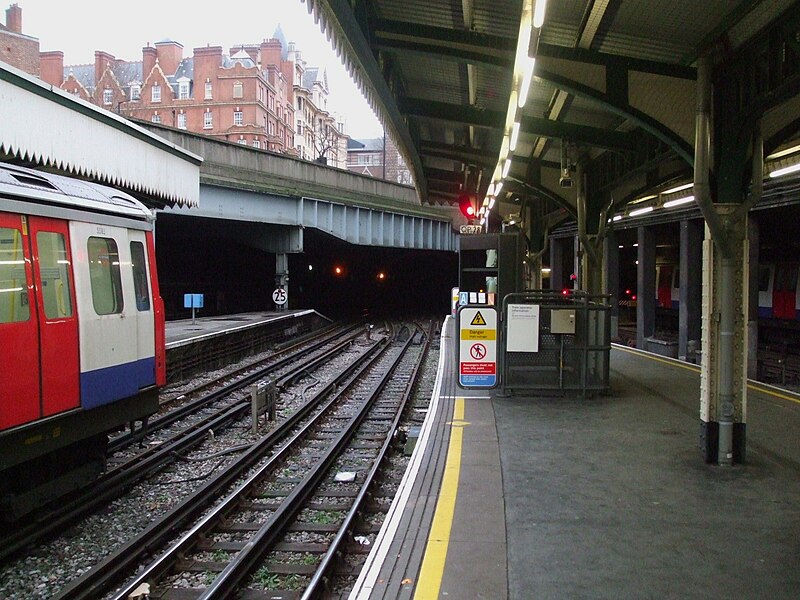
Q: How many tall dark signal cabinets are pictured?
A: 1